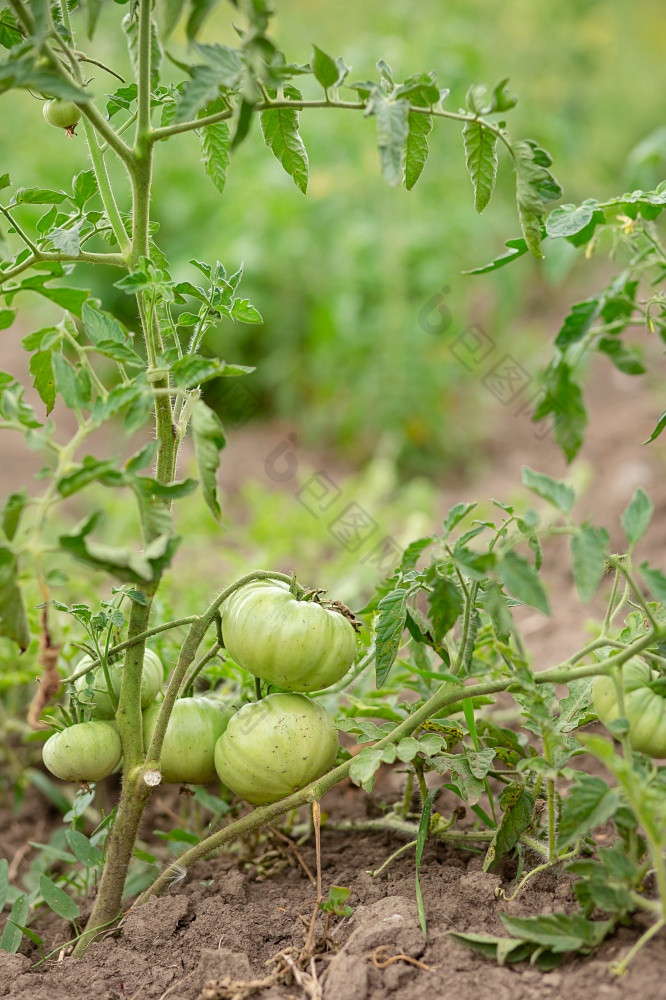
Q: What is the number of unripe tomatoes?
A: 7